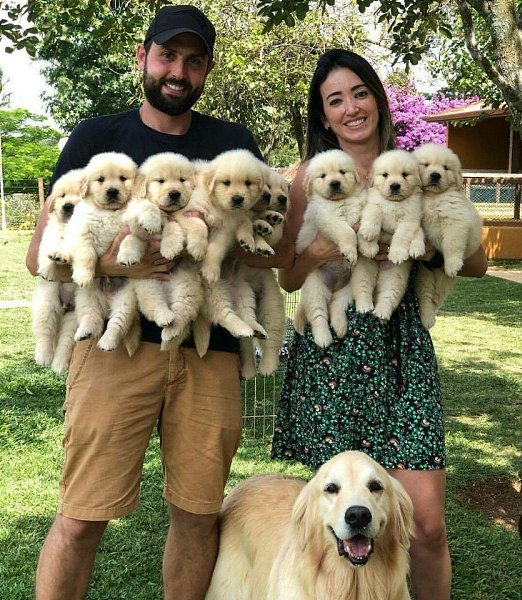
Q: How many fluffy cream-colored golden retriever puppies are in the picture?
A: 9